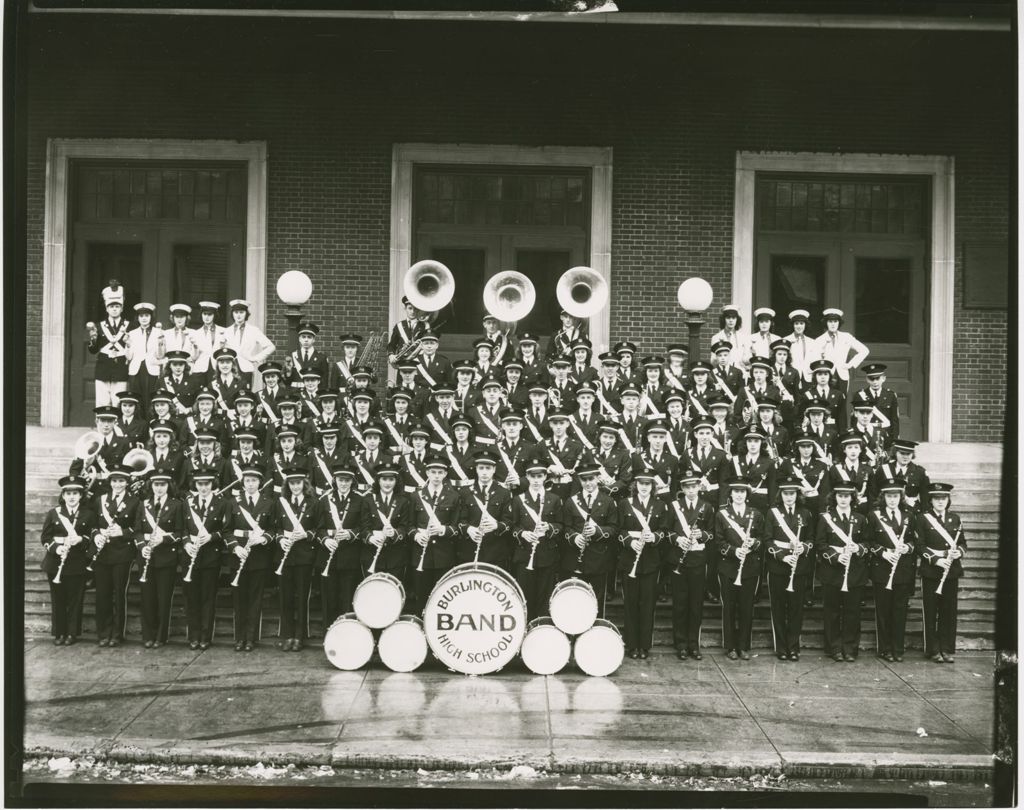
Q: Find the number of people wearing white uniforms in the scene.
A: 8